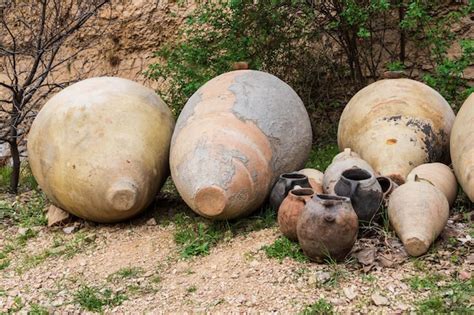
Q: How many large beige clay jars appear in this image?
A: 4